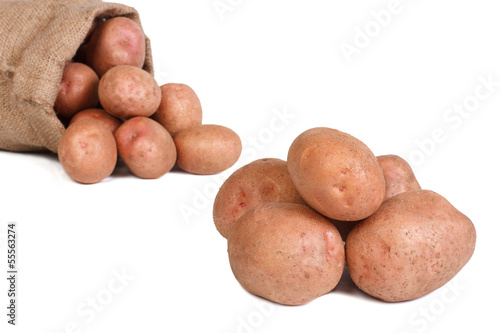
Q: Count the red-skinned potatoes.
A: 13